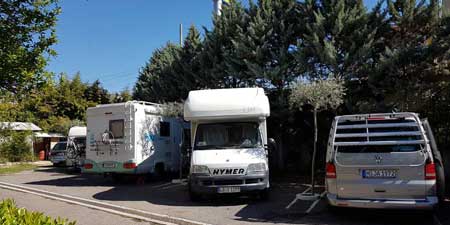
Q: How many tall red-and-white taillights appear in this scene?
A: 2